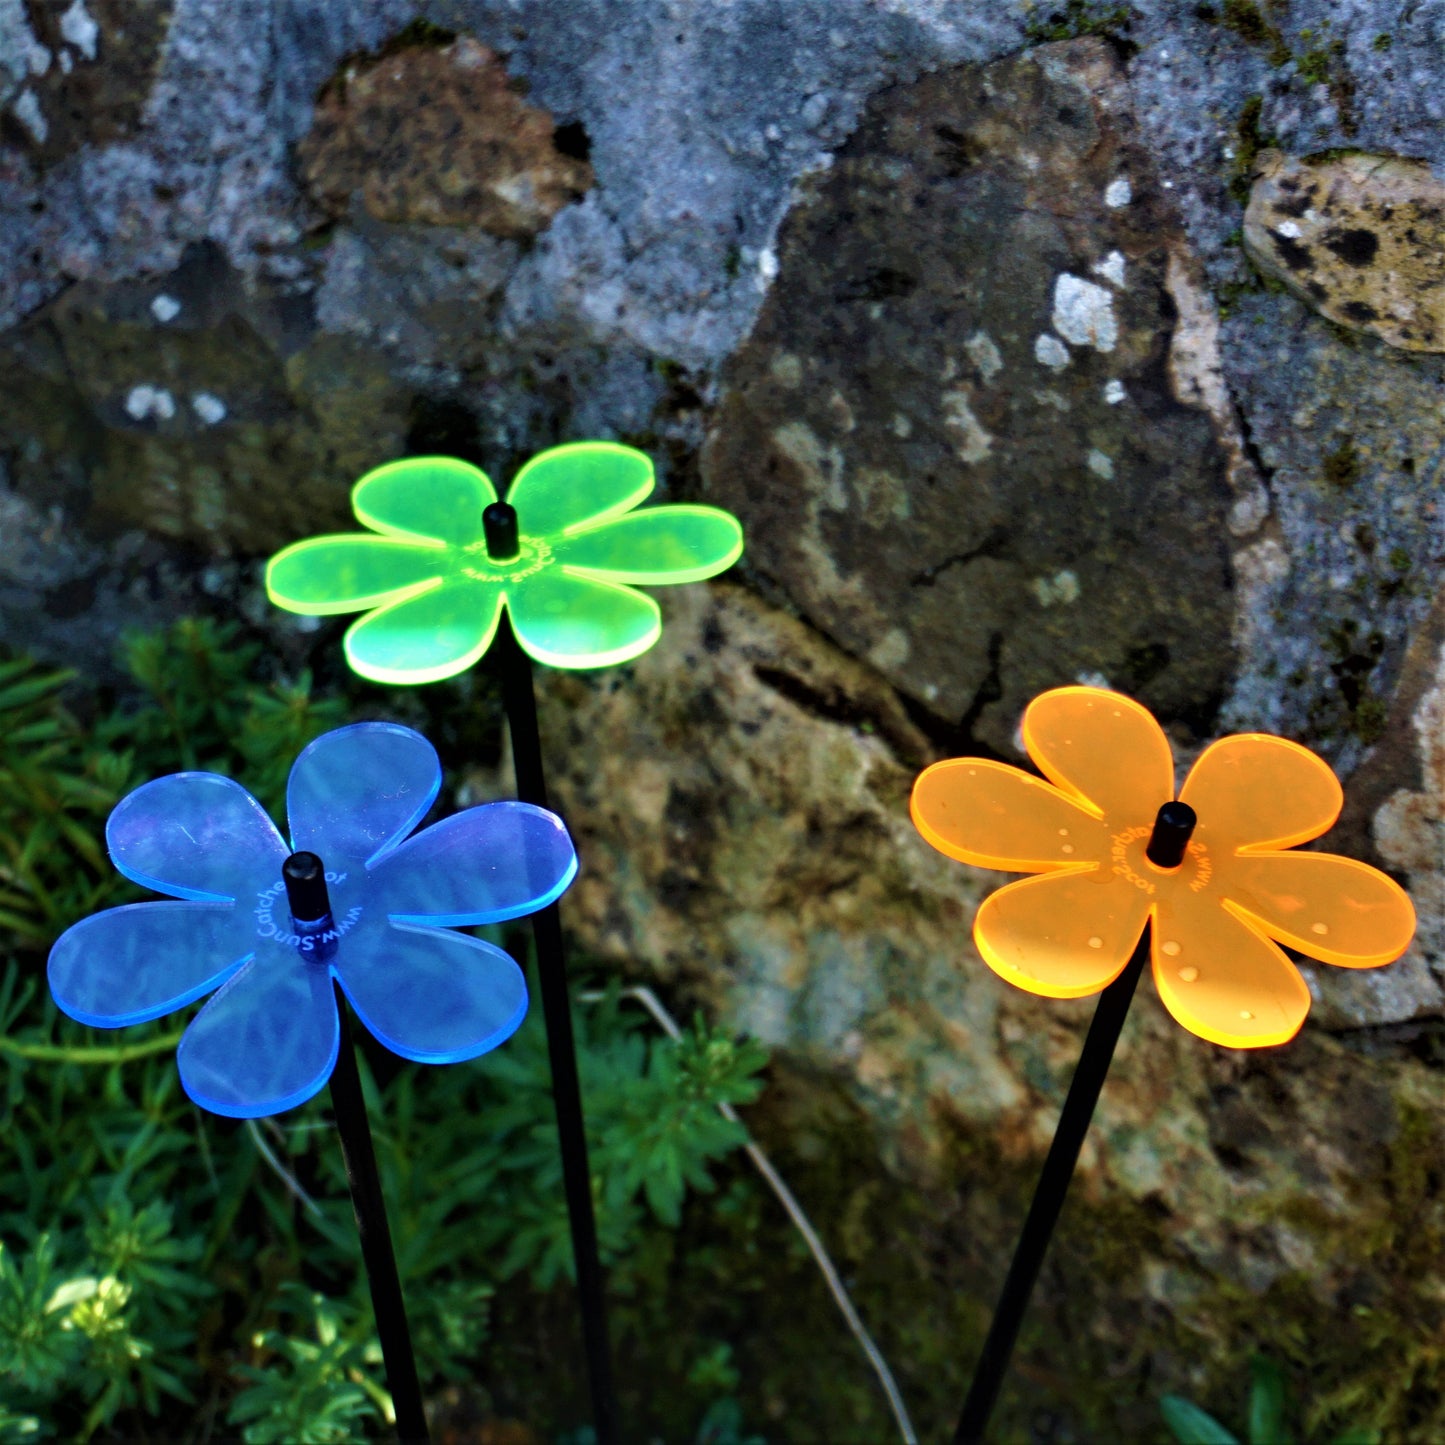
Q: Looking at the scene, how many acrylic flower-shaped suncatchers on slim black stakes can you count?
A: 3